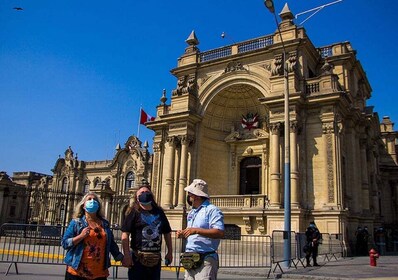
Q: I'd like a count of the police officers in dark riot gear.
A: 1